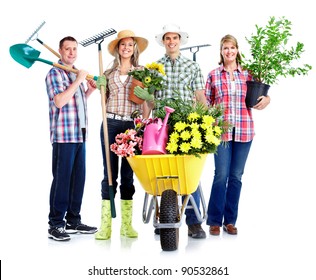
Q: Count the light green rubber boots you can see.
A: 2